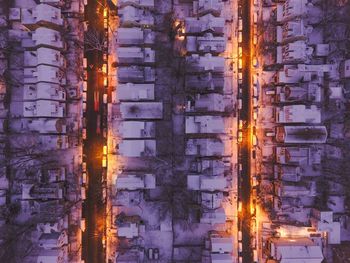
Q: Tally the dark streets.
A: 2